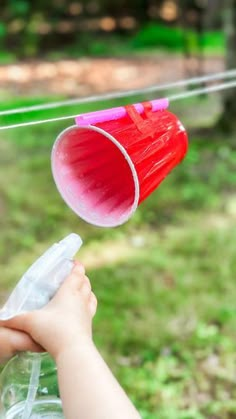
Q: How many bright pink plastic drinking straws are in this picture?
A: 1